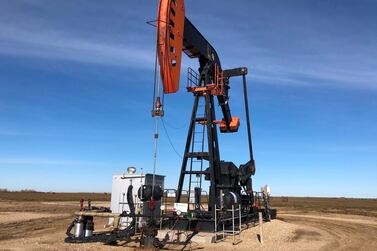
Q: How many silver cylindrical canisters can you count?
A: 2